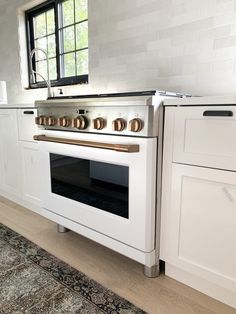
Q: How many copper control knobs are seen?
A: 7